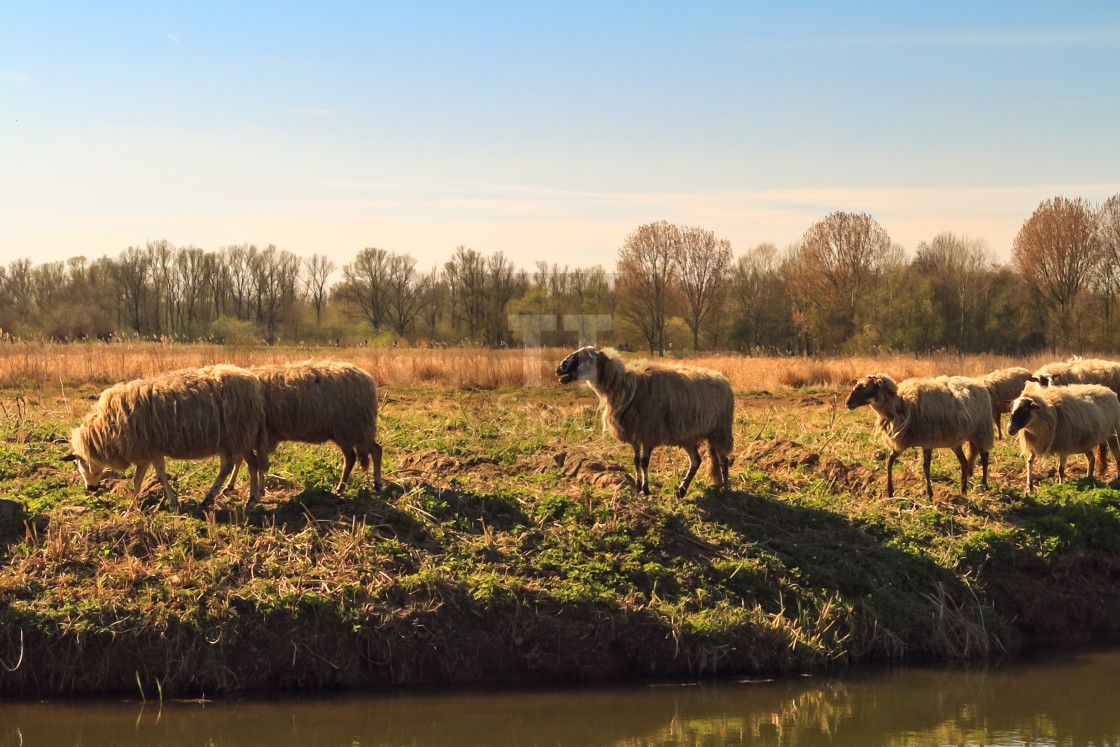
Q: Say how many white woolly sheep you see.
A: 7